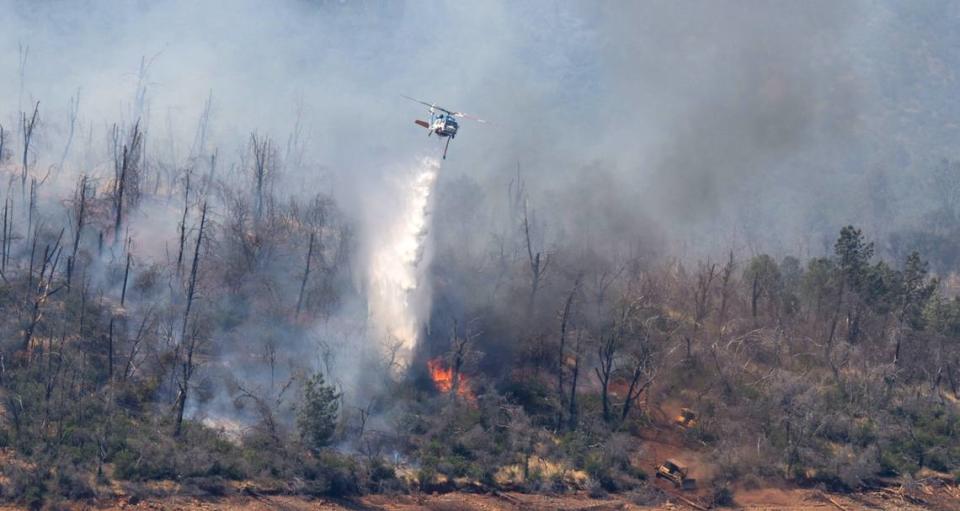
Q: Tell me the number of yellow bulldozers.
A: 2